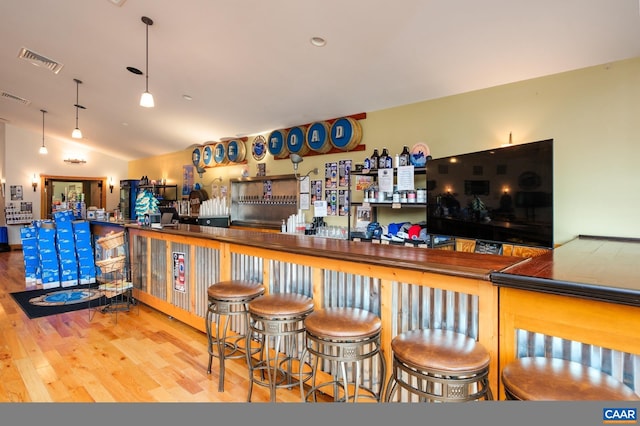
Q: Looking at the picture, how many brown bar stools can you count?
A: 5